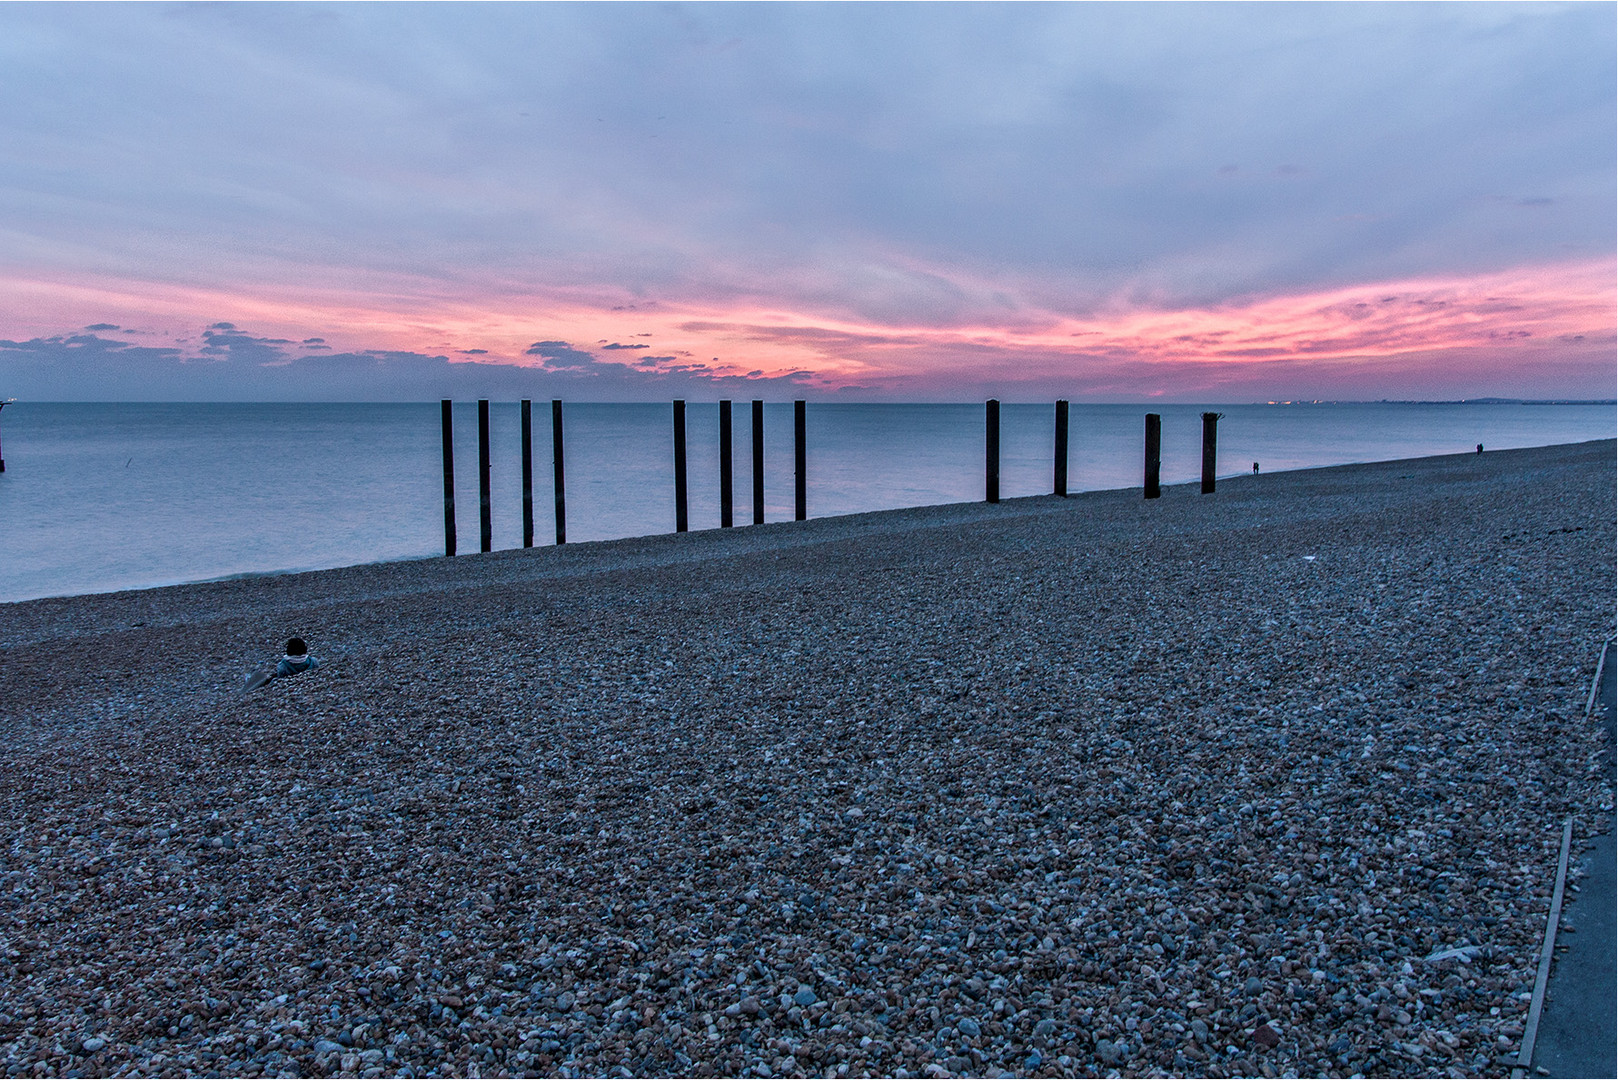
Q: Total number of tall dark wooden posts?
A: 12